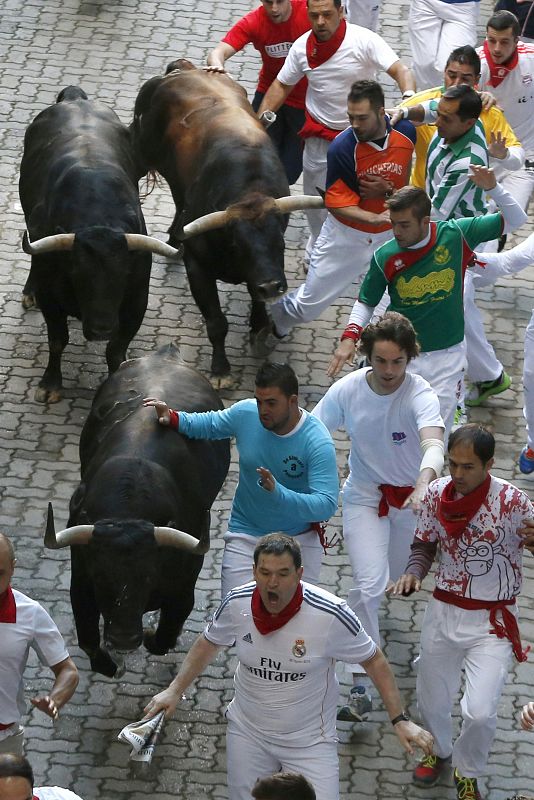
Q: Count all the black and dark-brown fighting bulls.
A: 3